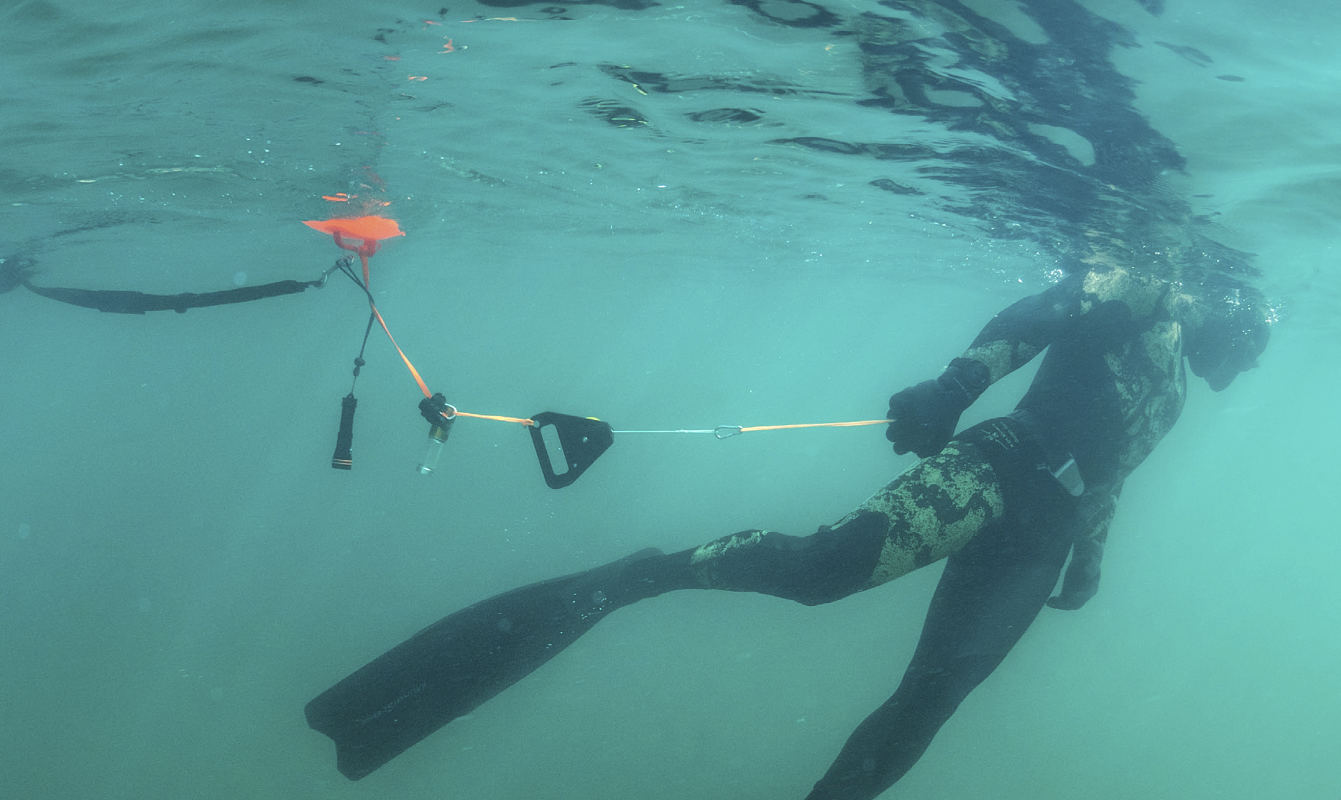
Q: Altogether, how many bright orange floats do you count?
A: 1